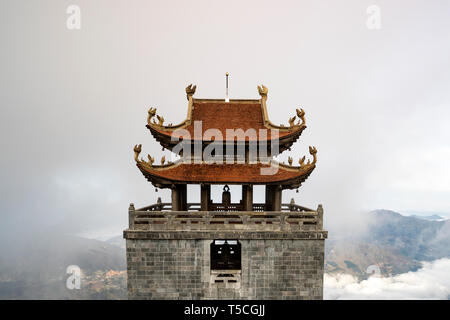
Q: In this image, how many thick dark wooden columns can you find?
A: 4